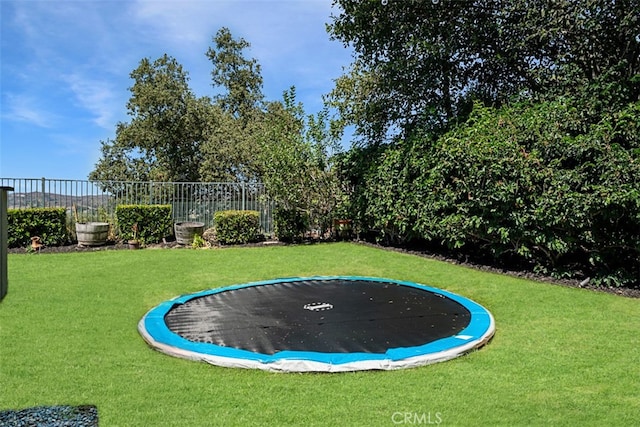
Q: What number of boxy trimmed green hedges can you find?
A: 3